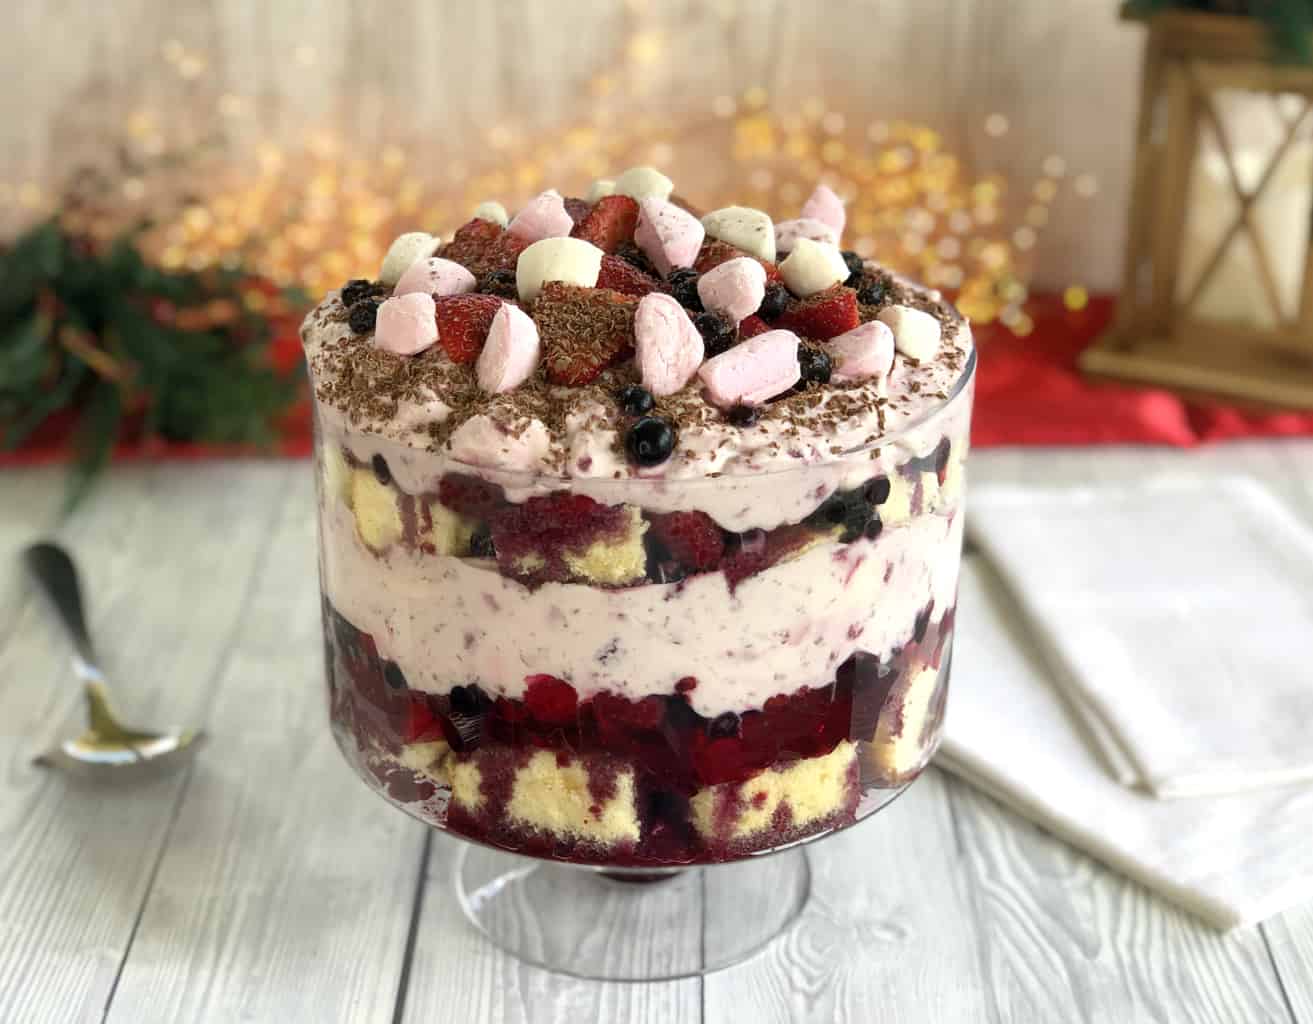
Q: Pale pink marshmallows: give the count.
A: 11